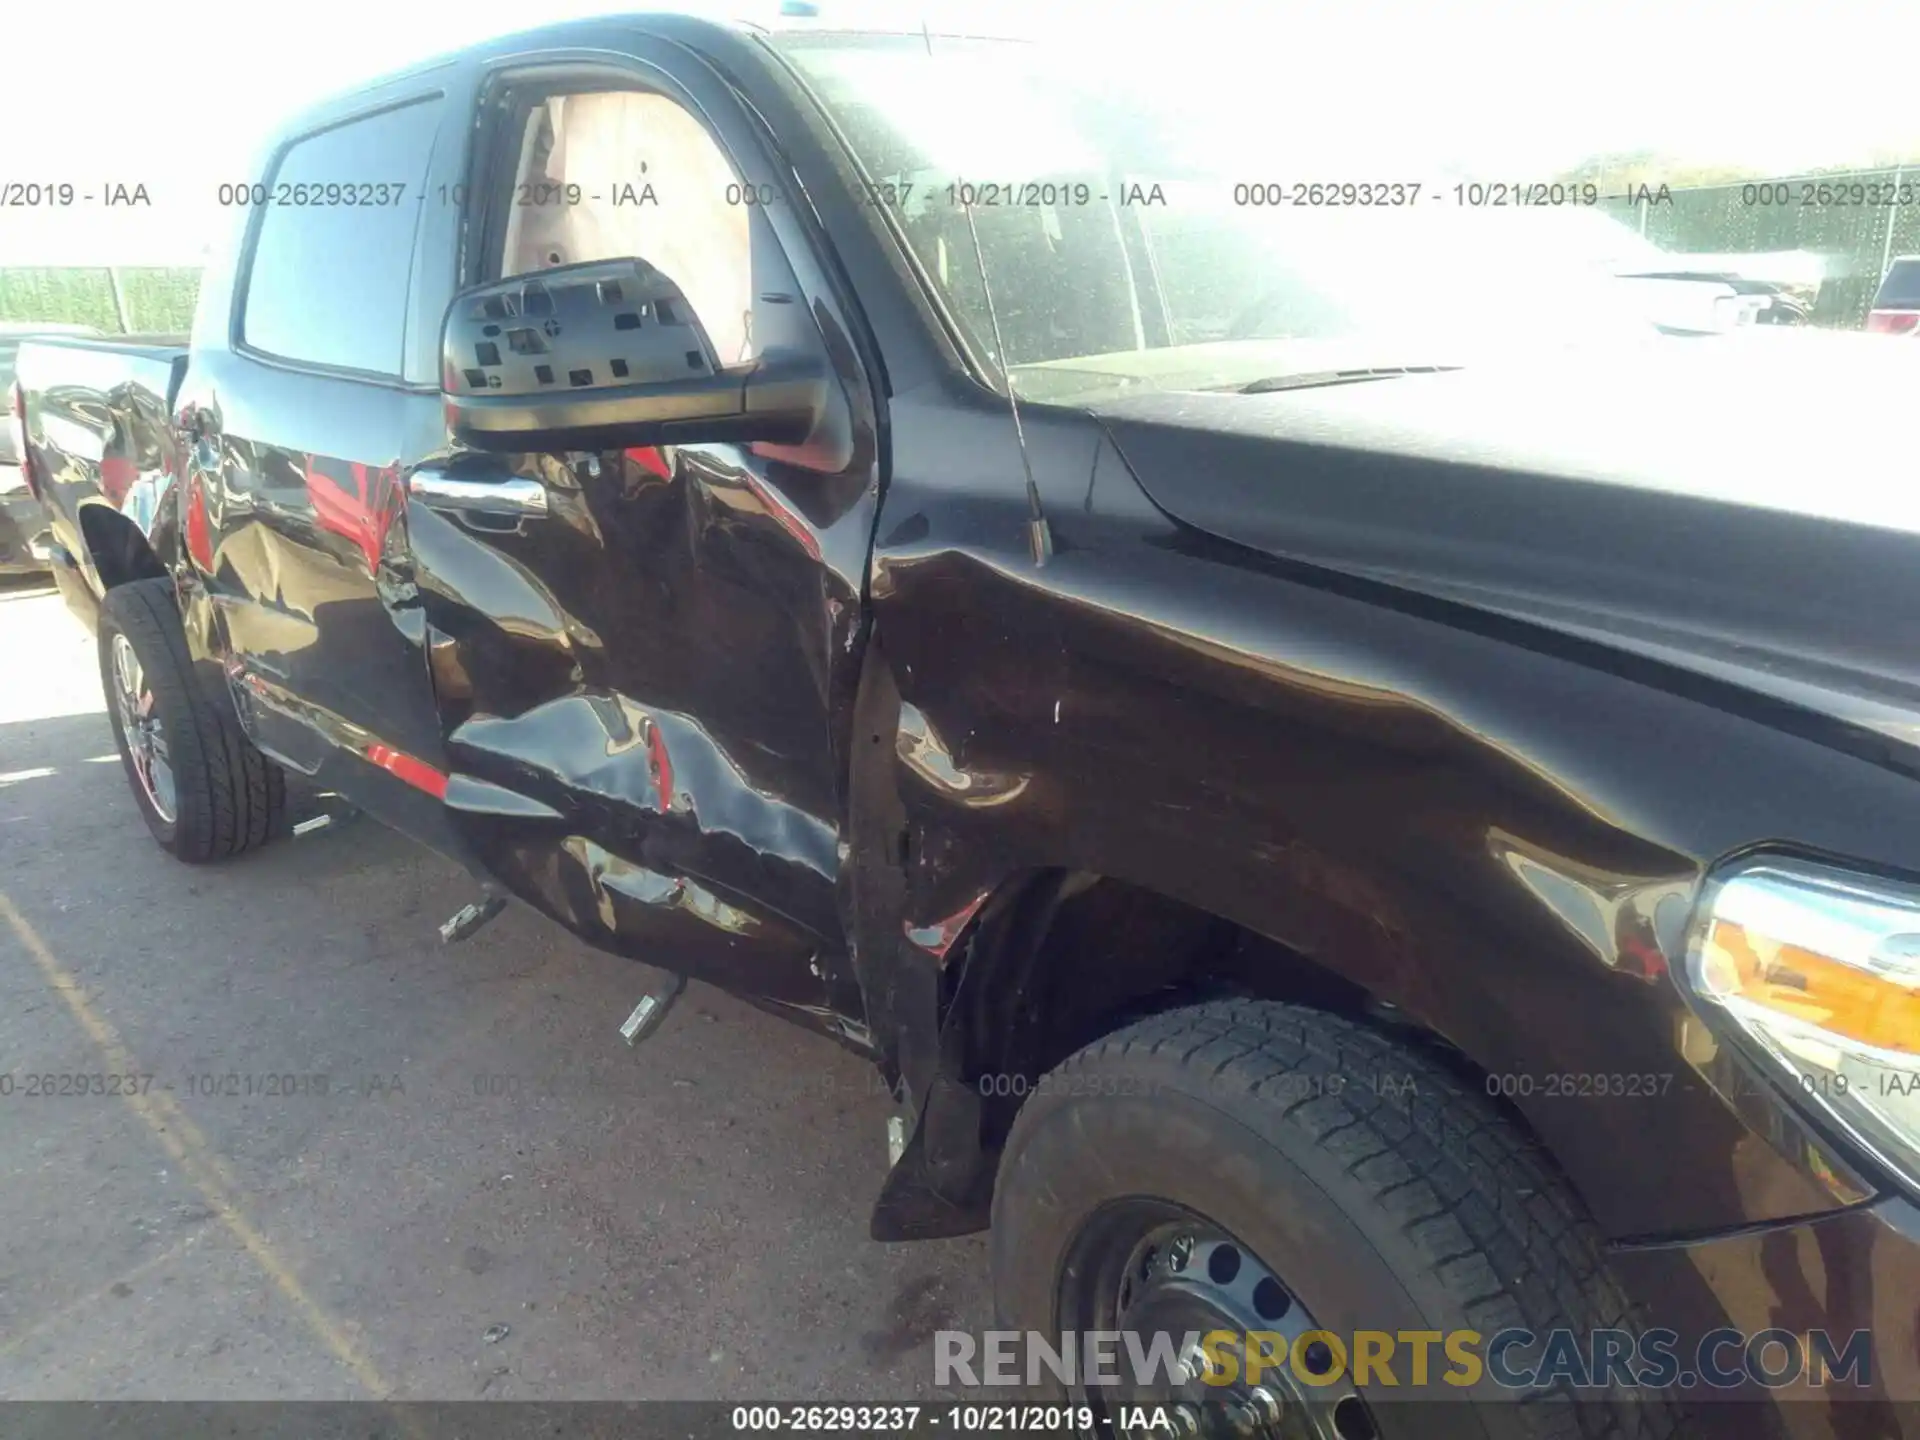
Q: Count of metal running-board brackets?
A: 4